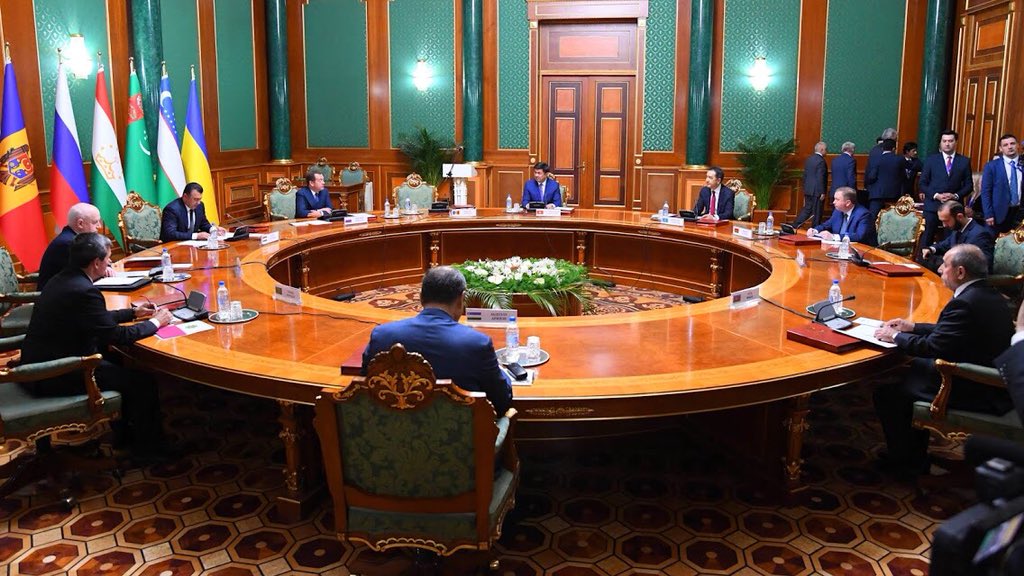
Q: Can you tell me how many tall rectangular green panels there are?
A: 9